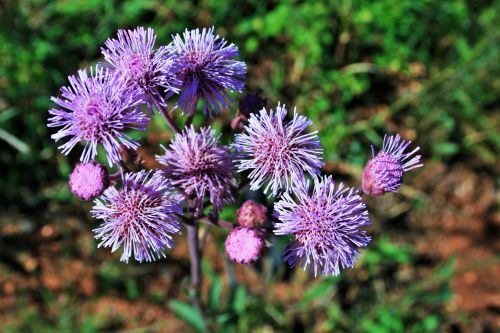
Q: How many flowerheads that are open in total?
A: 7